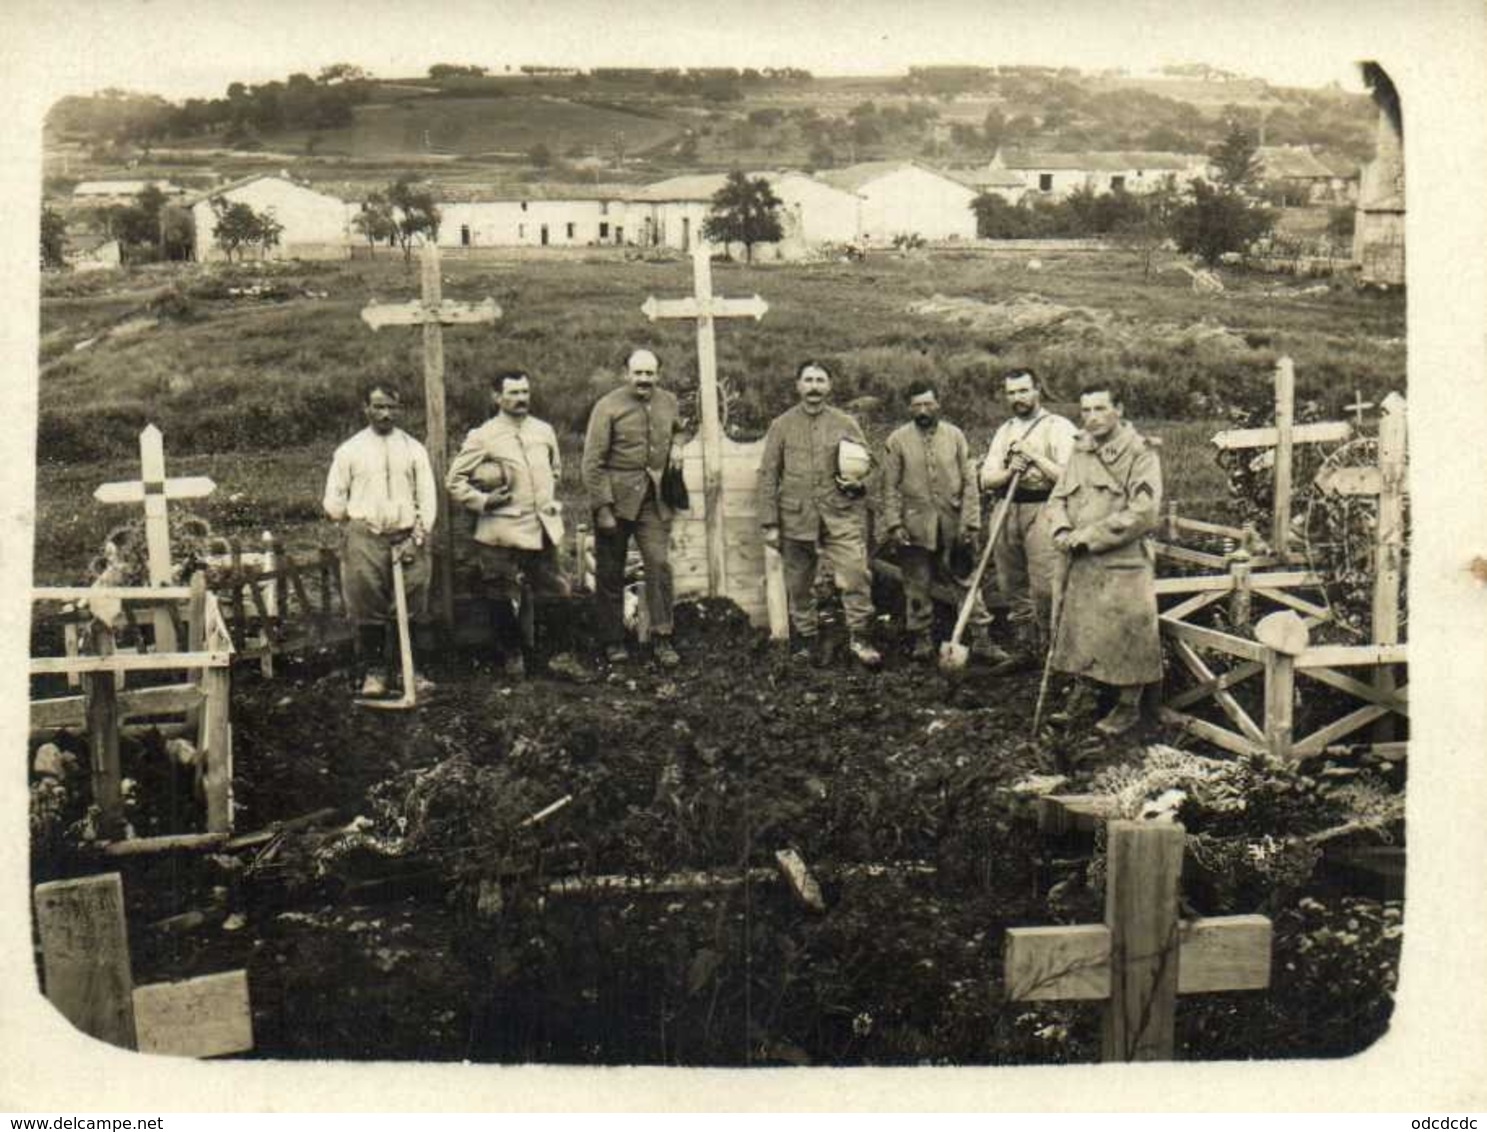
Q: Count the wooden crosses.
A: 8